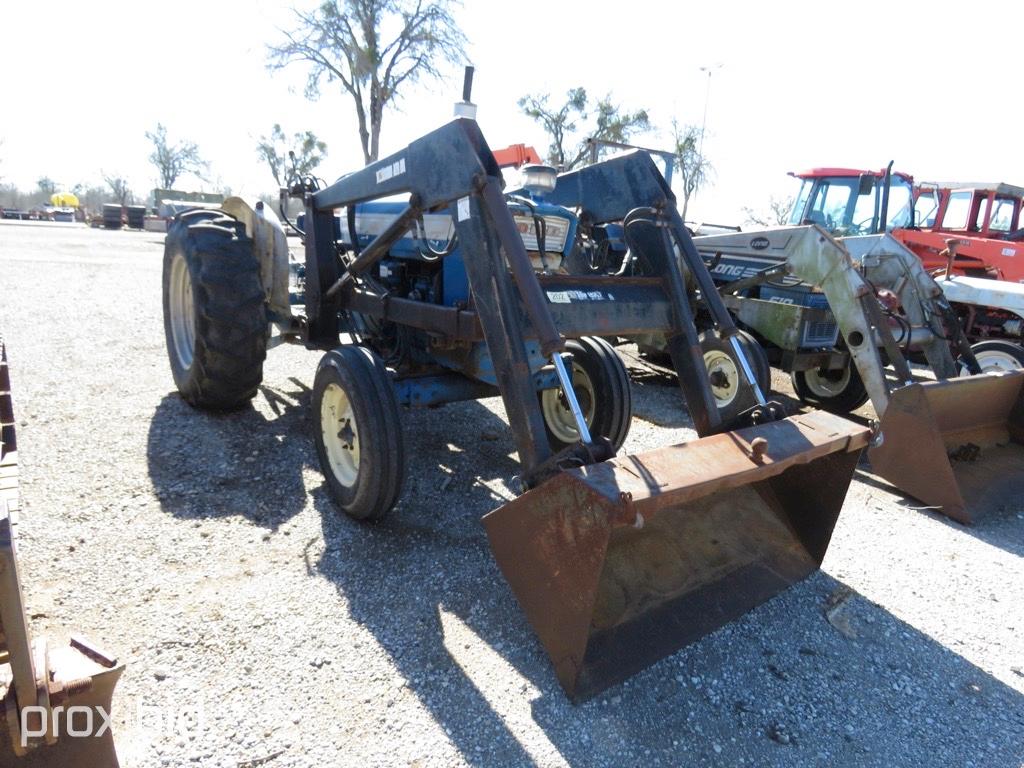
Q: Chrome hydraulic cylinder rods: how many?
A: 2